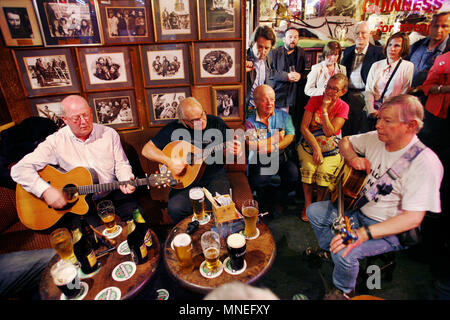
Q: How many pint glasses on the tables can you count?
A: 8